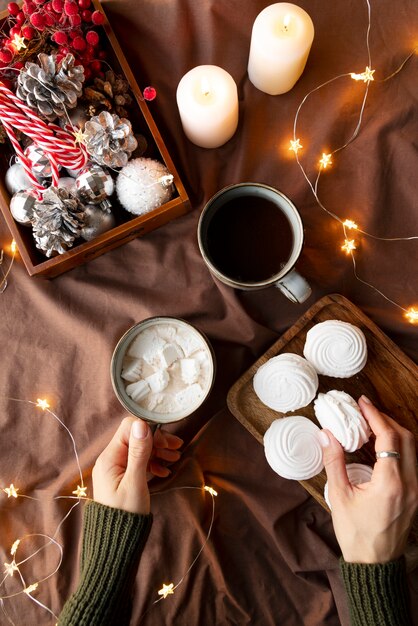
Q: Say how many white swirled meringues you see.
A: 5